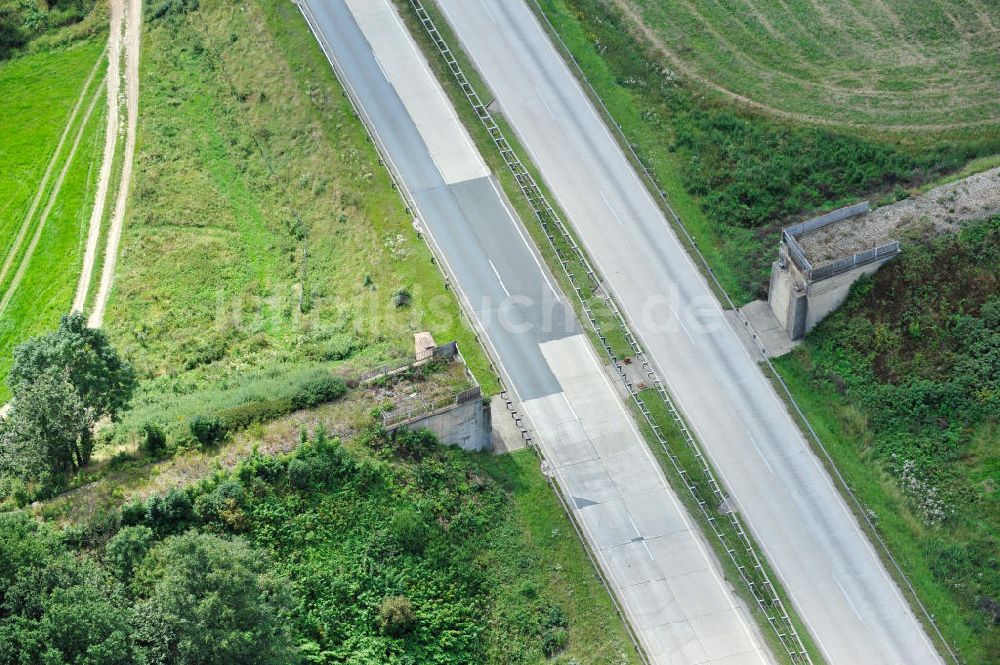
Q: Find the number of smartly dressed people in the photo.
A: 0